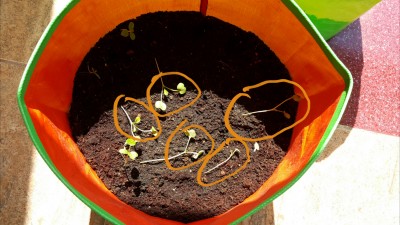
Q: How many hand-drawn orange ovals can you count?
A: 5